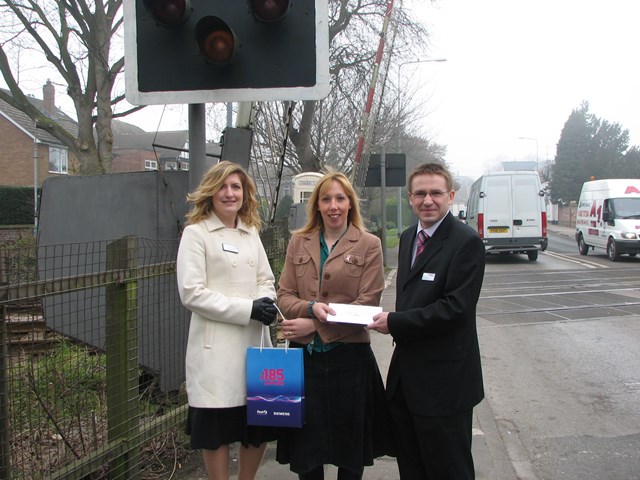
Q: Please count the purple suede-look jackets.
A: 0